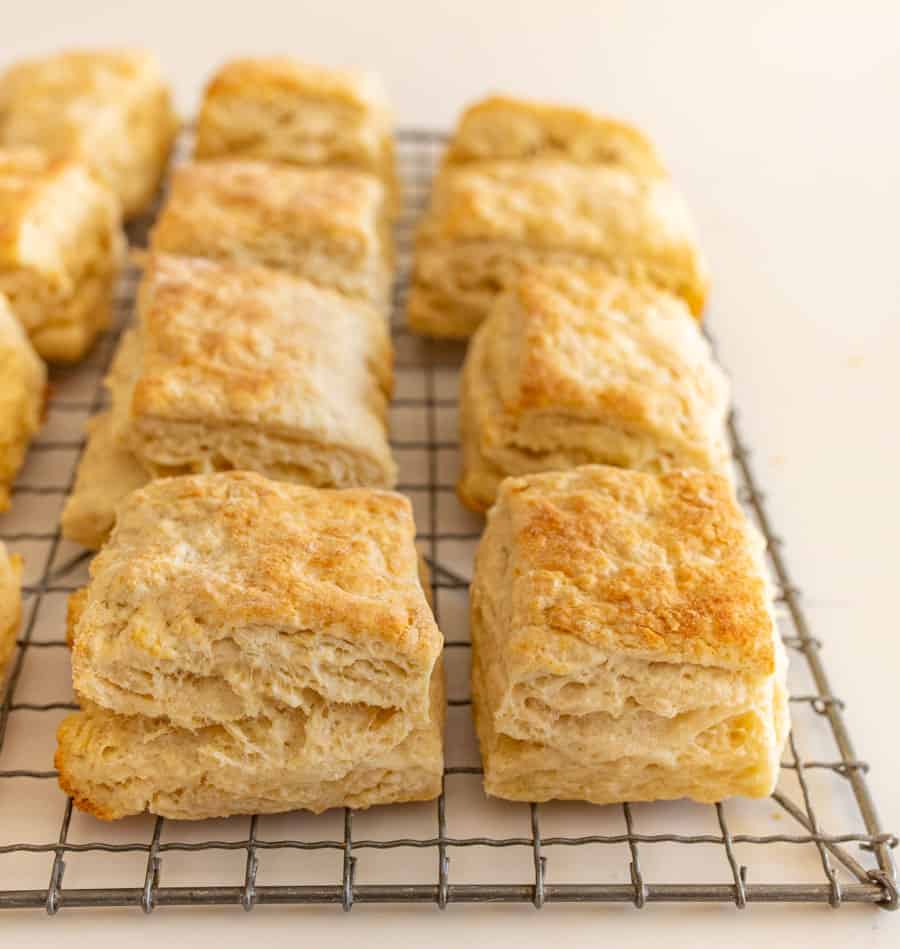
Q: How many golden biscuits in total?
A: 12